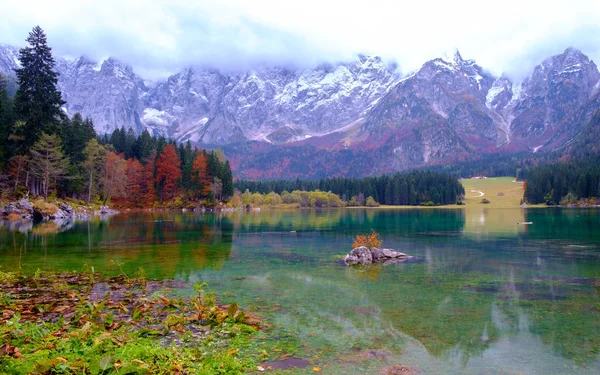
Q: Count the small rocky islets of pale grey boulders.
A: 1